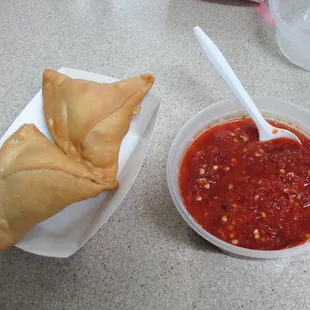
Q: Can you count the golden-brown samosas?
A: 2